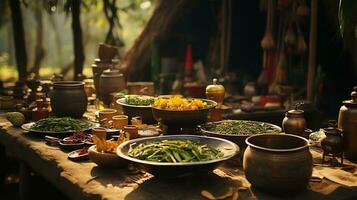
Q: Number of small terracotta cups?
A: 5